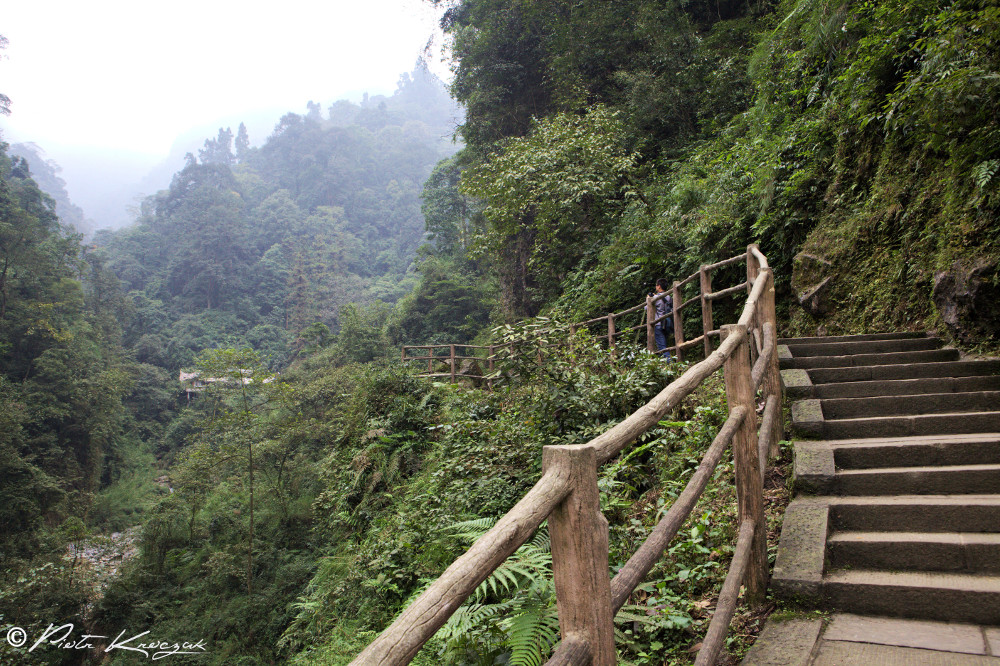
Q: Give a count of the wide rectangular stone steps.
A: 12